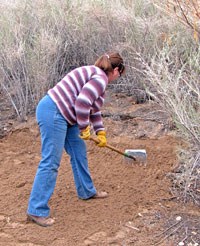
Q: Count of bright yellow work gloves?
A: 2